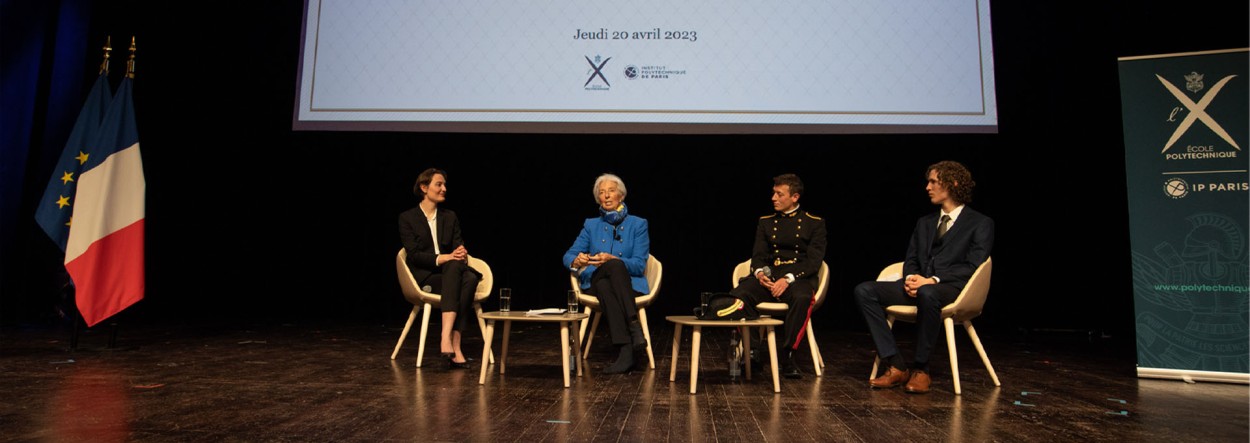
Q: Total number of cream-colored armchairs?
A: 4